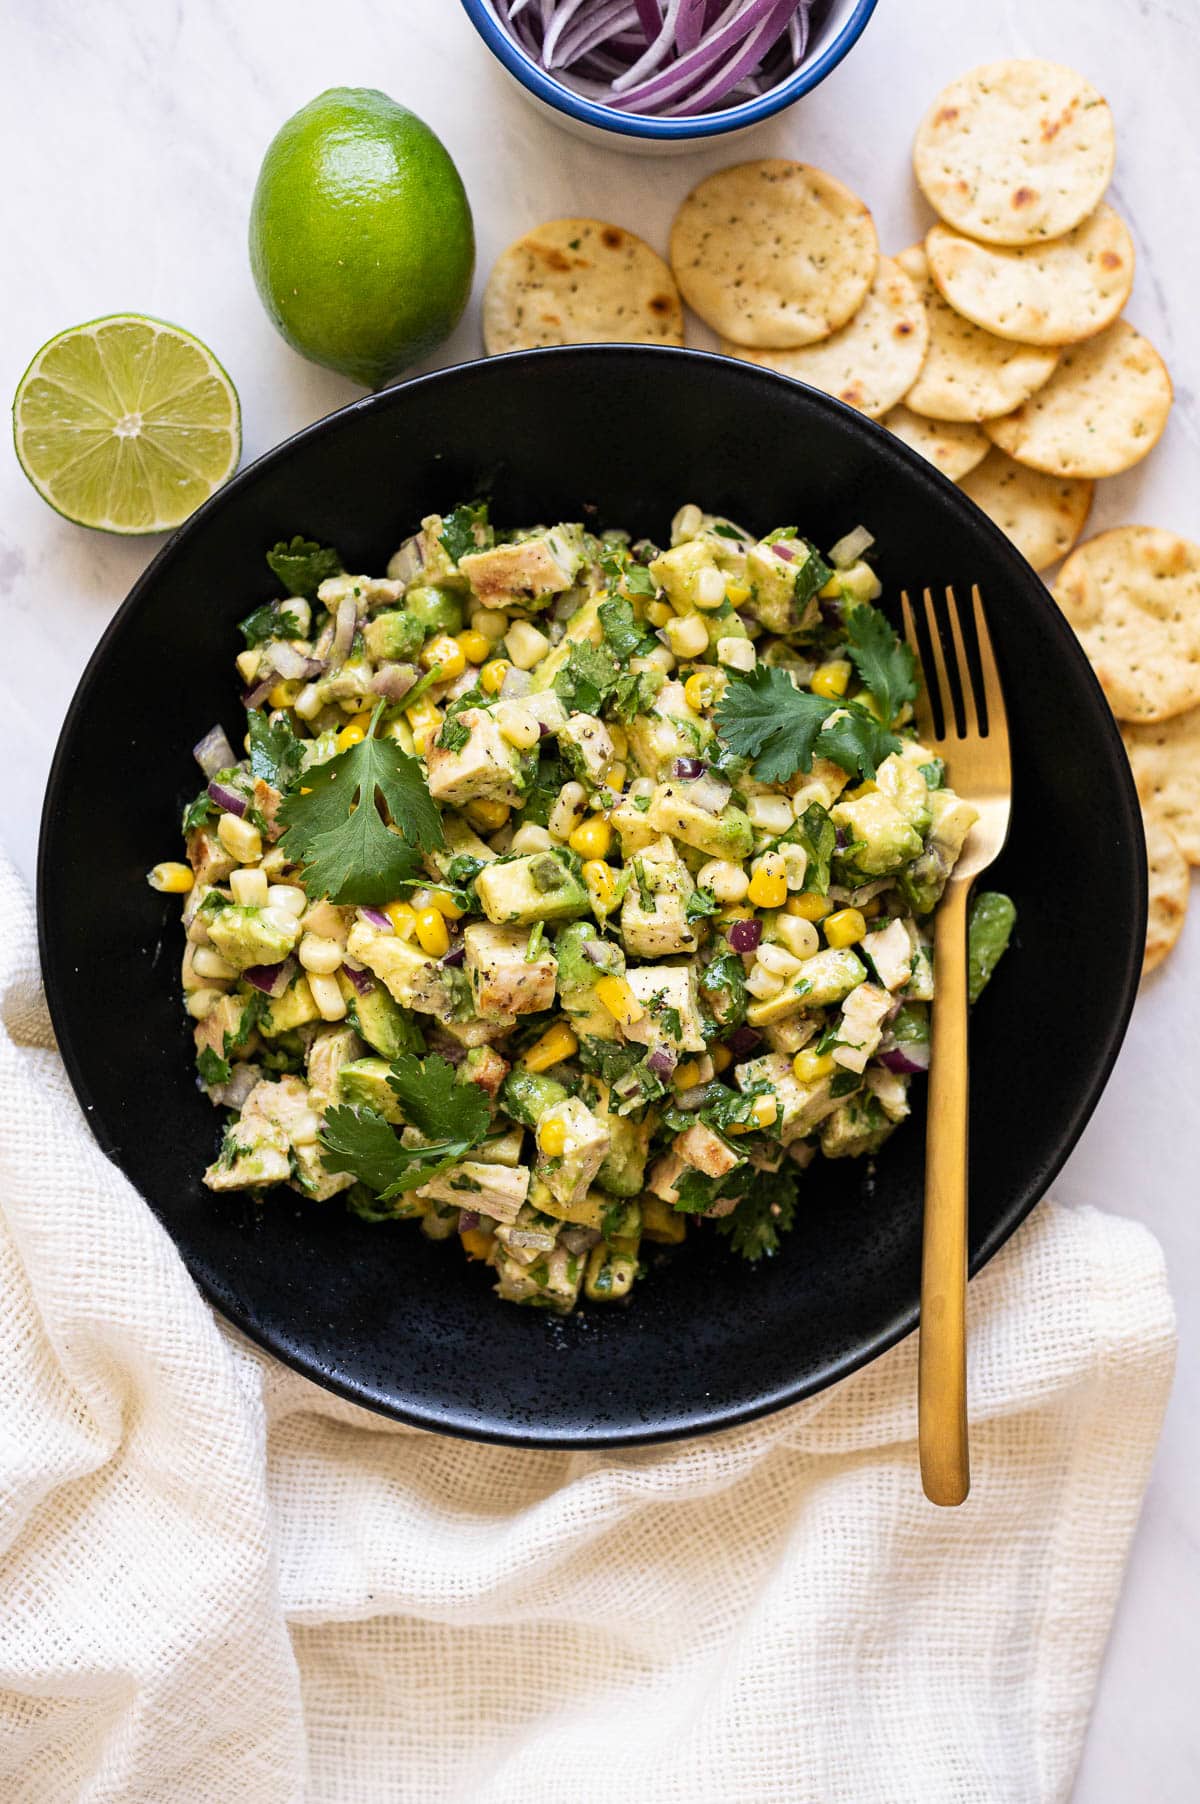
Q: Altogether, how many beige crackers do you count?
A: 12